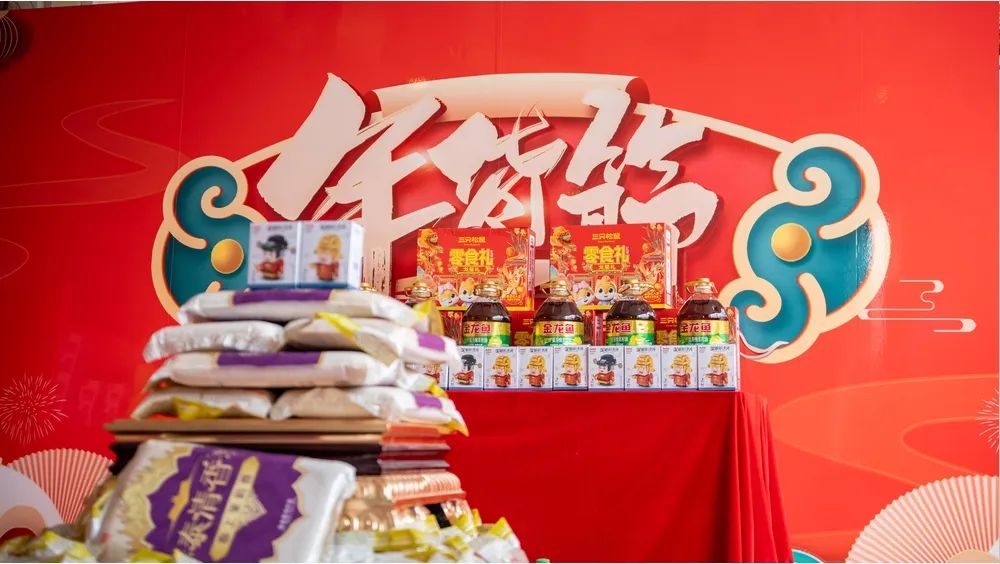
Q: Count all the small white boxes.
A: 11